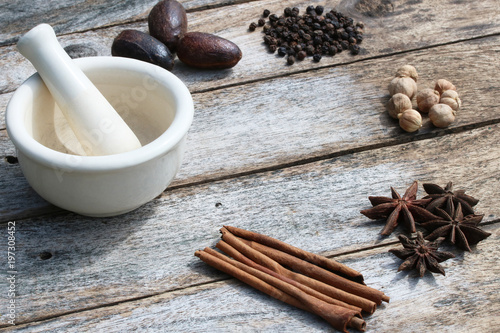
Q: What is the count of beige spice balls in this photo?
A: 8